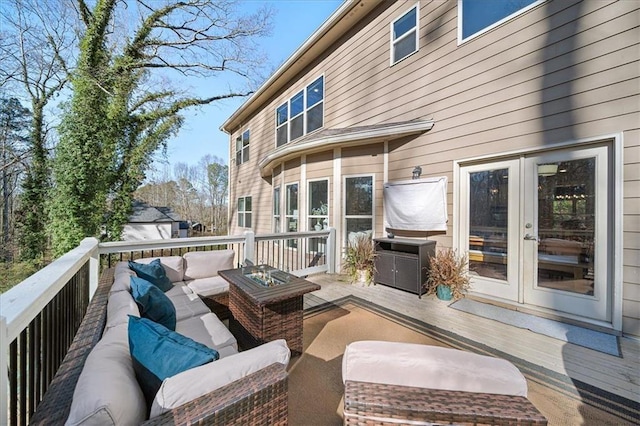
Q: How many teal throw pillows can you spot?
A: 3